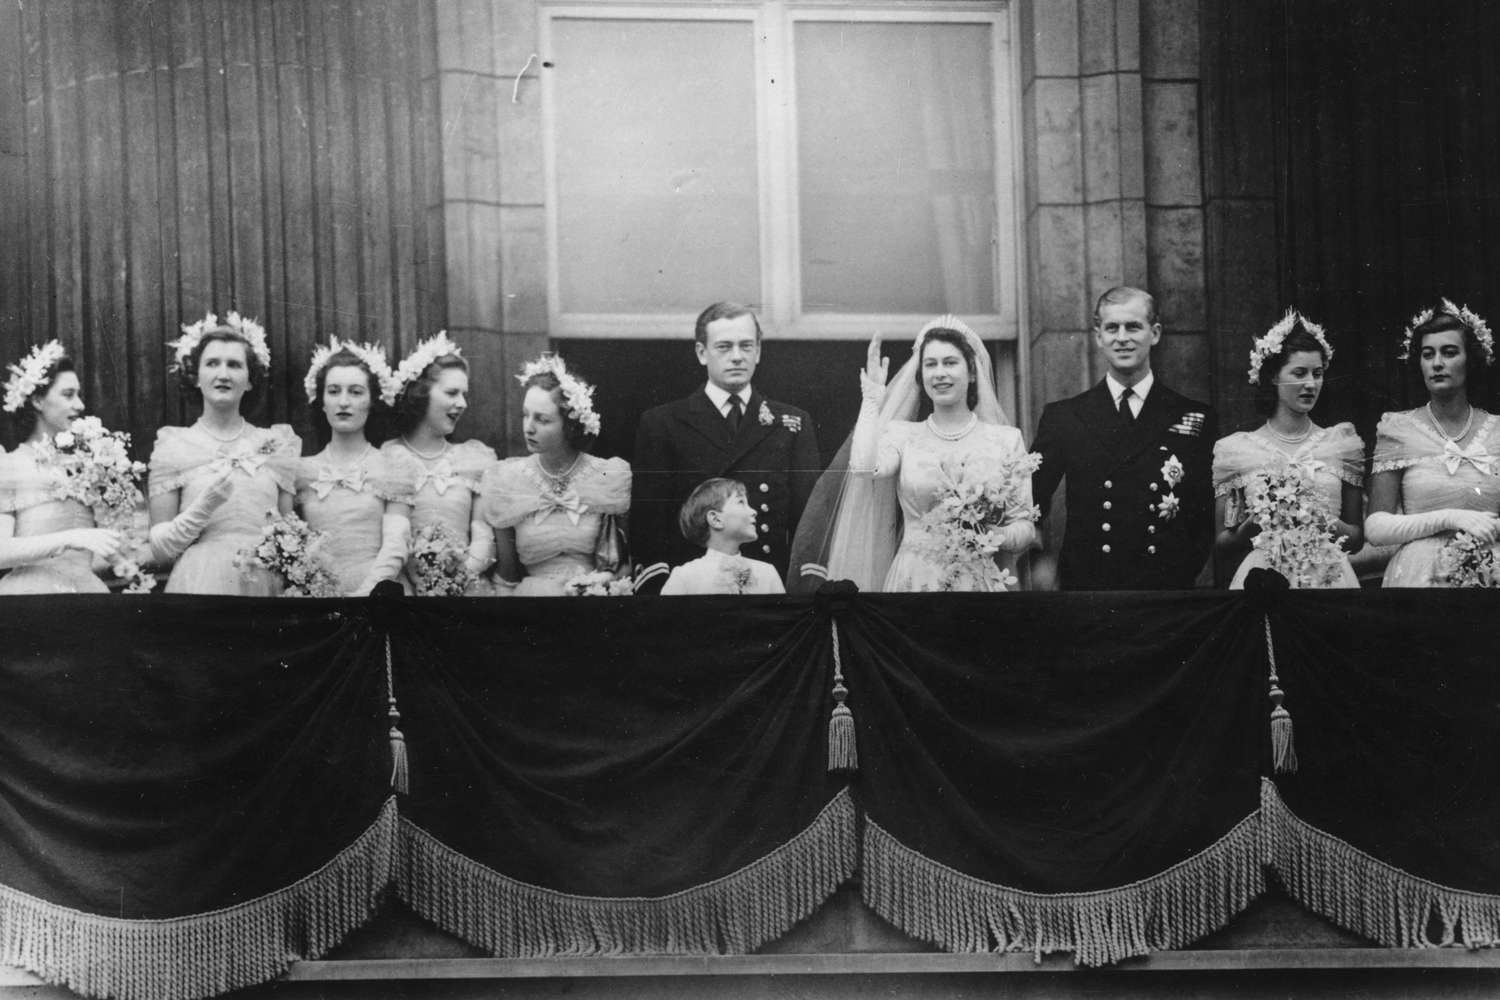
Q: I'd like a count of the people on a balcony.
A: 11